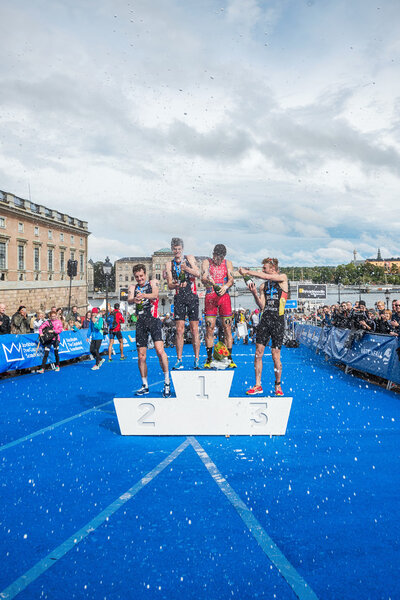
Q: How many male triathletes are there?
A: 4